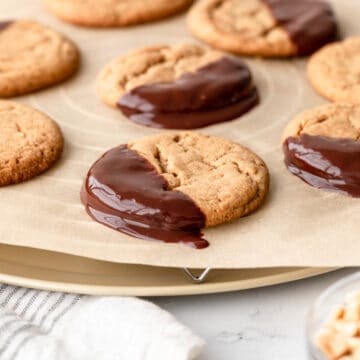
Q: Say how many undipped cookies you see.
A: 3